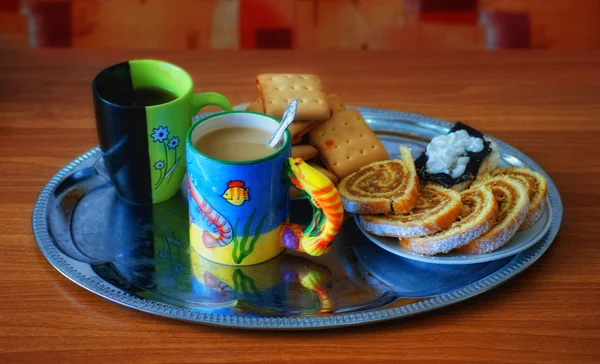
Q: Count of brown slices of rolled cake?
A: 5